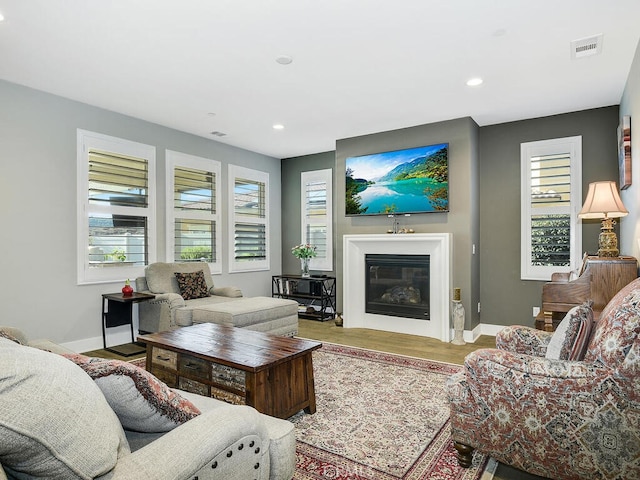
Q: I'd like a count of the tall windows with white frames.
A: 5